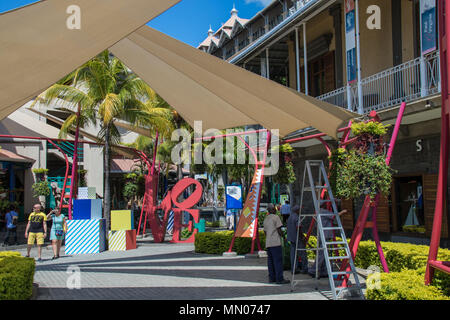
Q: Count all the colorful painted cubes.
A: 5